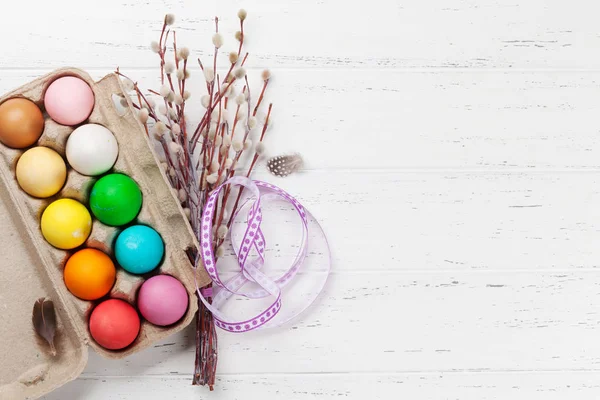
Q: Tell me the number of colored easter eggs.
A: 10